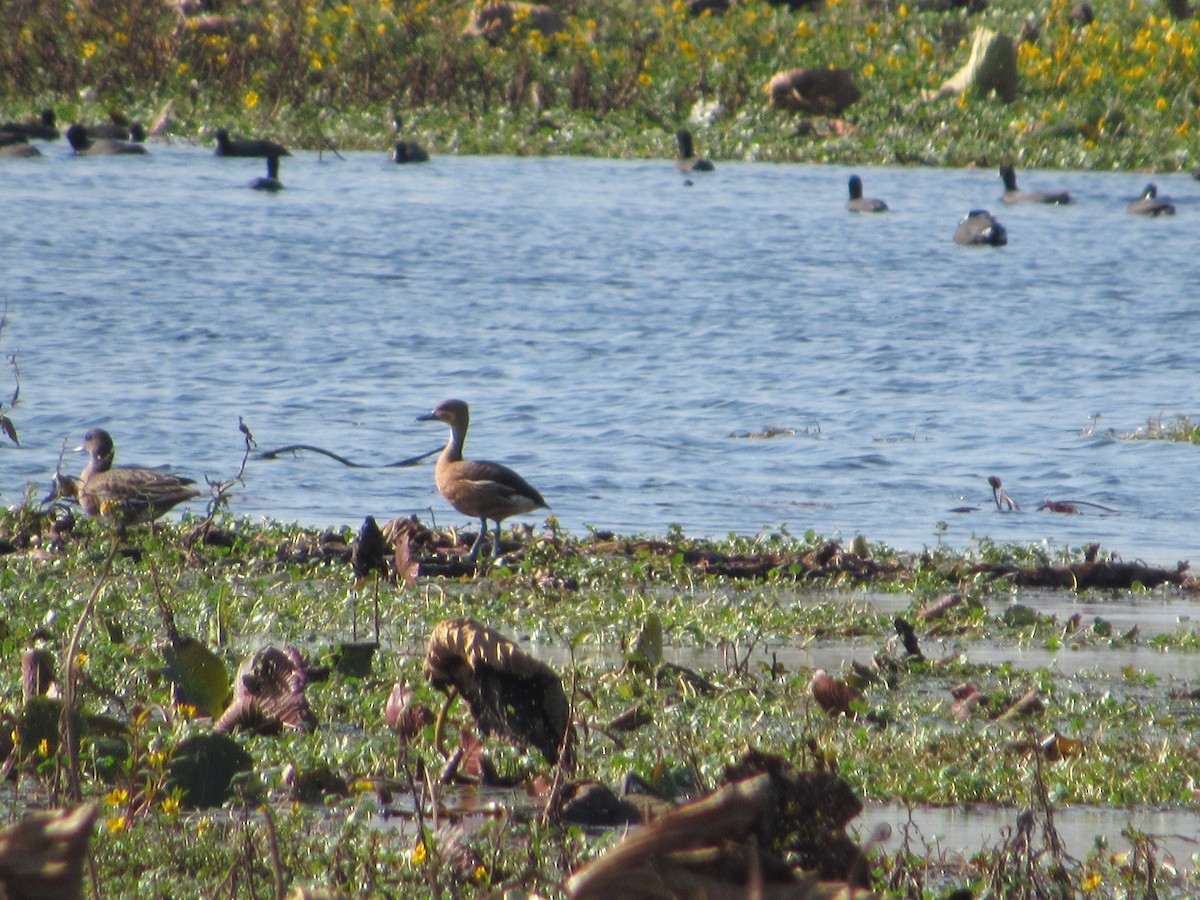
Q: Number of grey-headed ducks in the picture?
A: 1